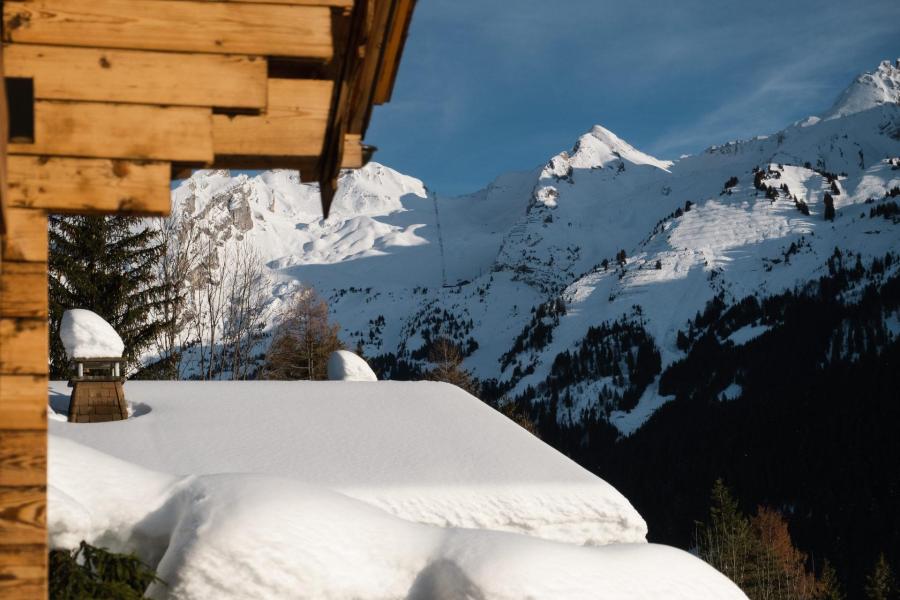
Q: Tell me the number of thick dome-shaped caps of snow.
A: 2